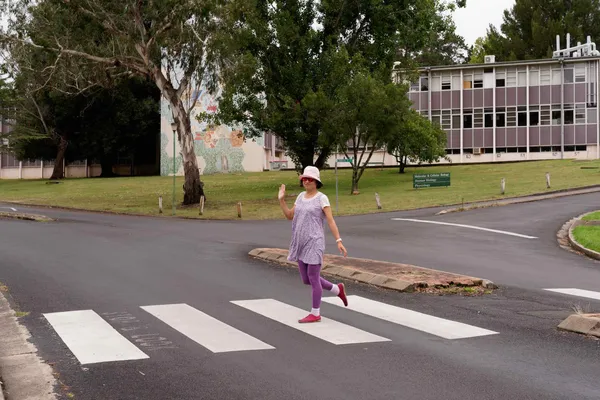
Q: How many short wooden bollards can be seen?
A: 6